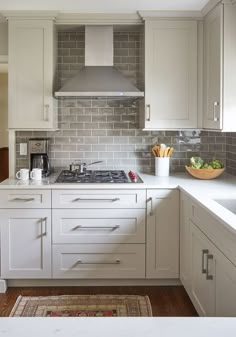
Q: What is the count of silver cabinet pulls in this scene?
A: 11